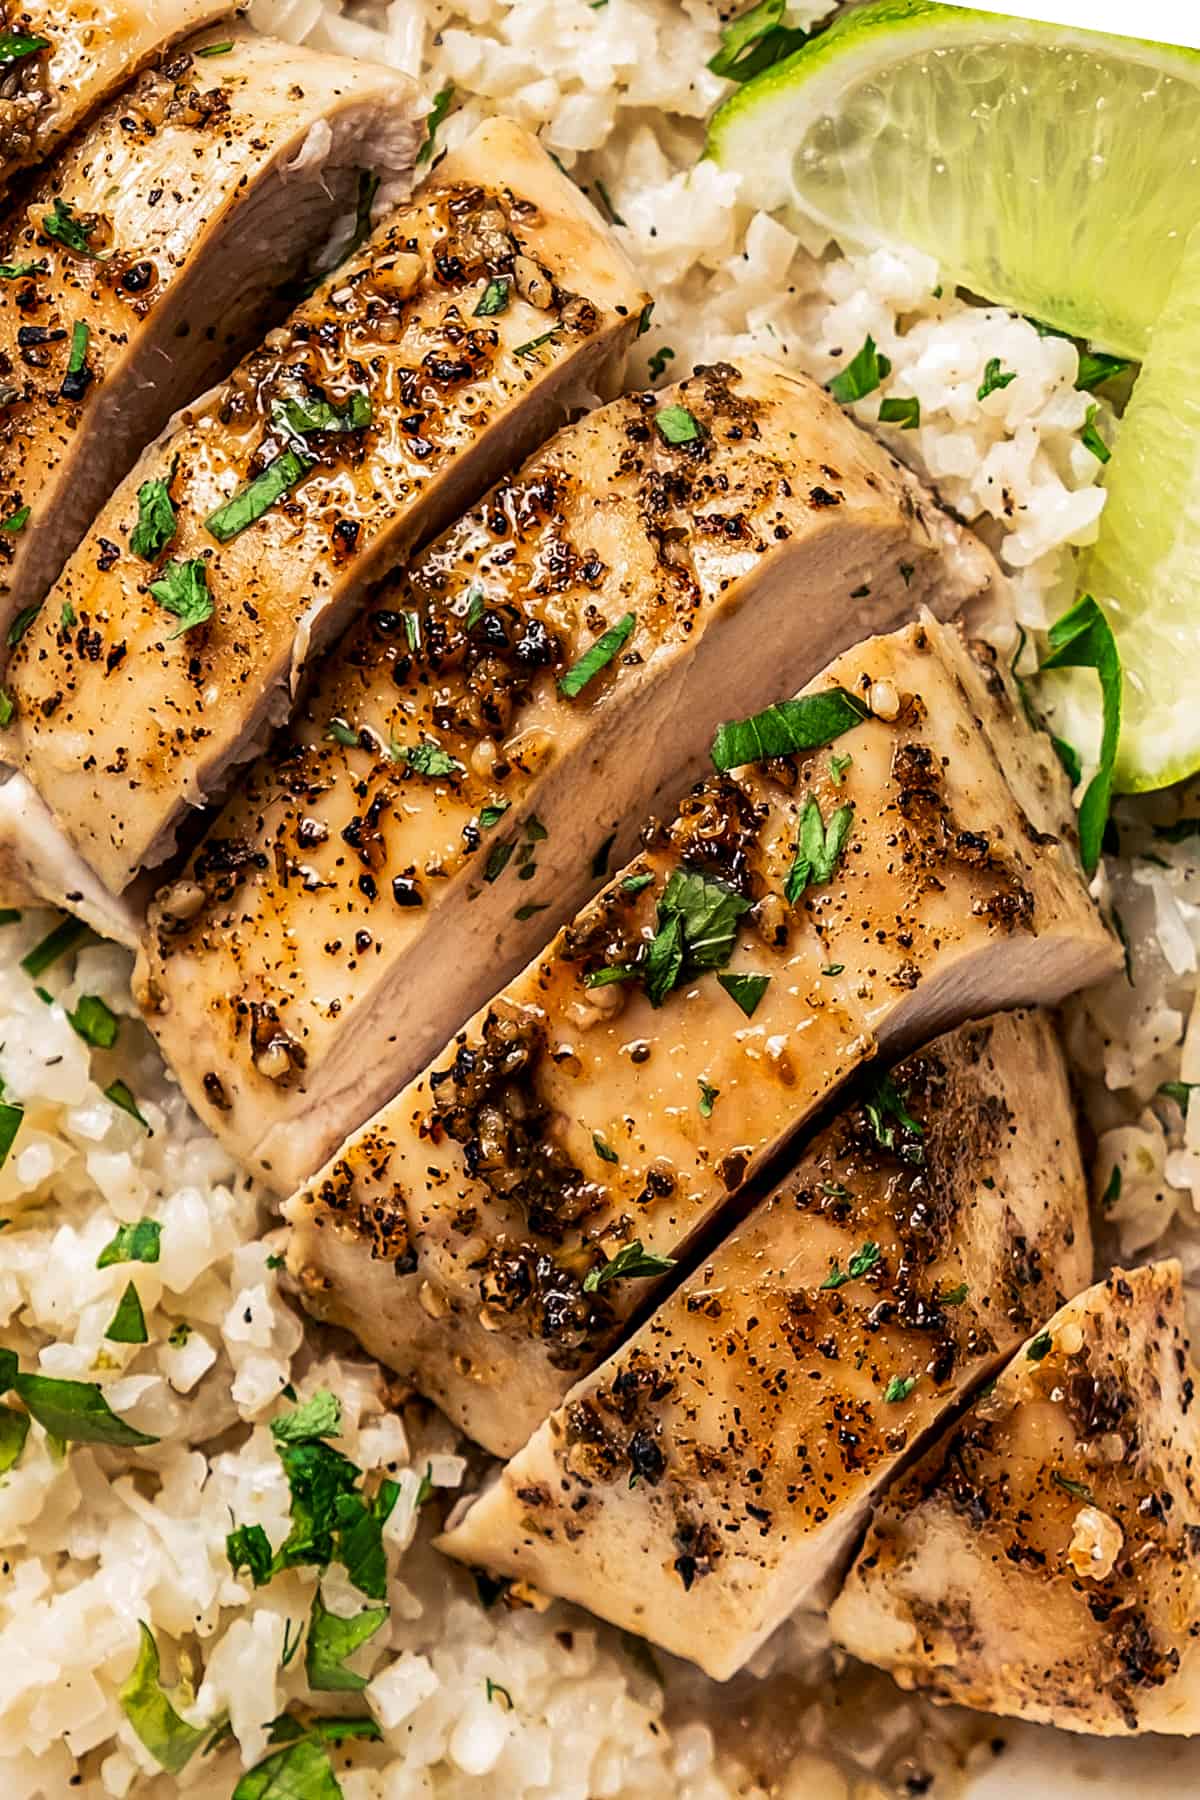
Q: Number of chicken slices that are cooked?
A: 7